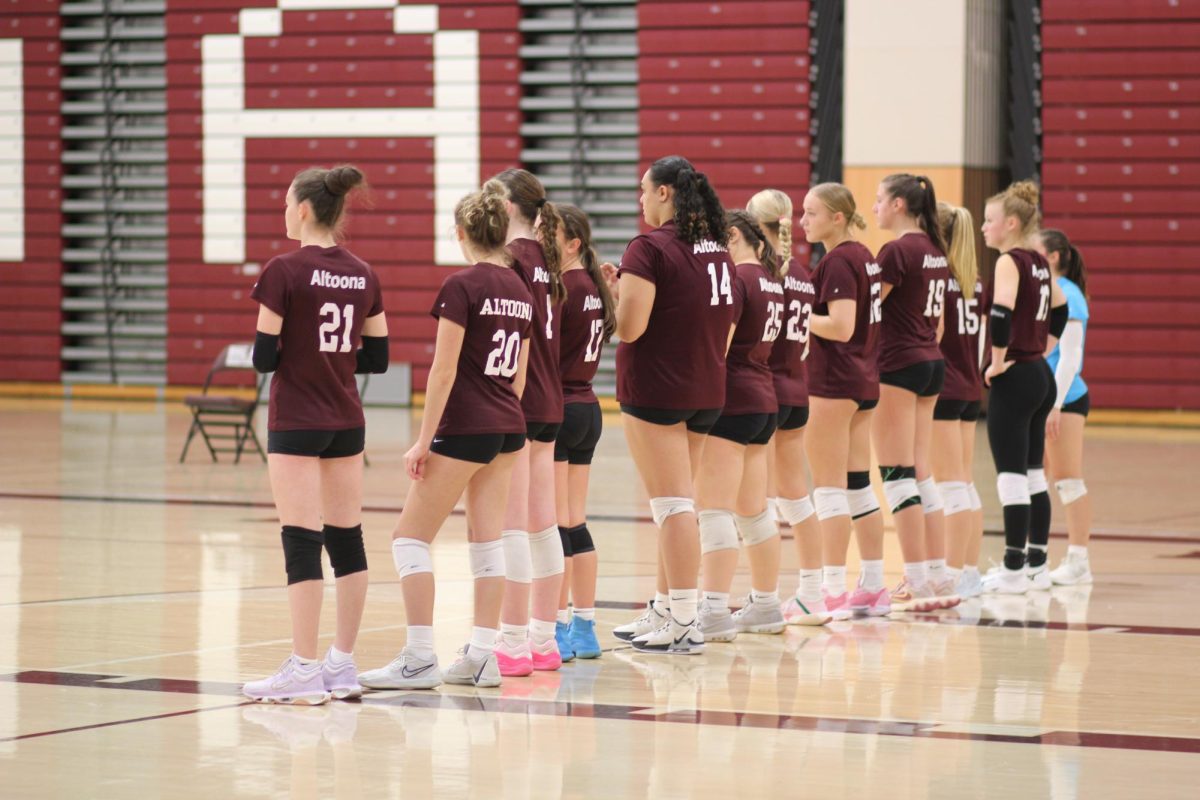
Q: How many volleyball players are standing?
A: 12